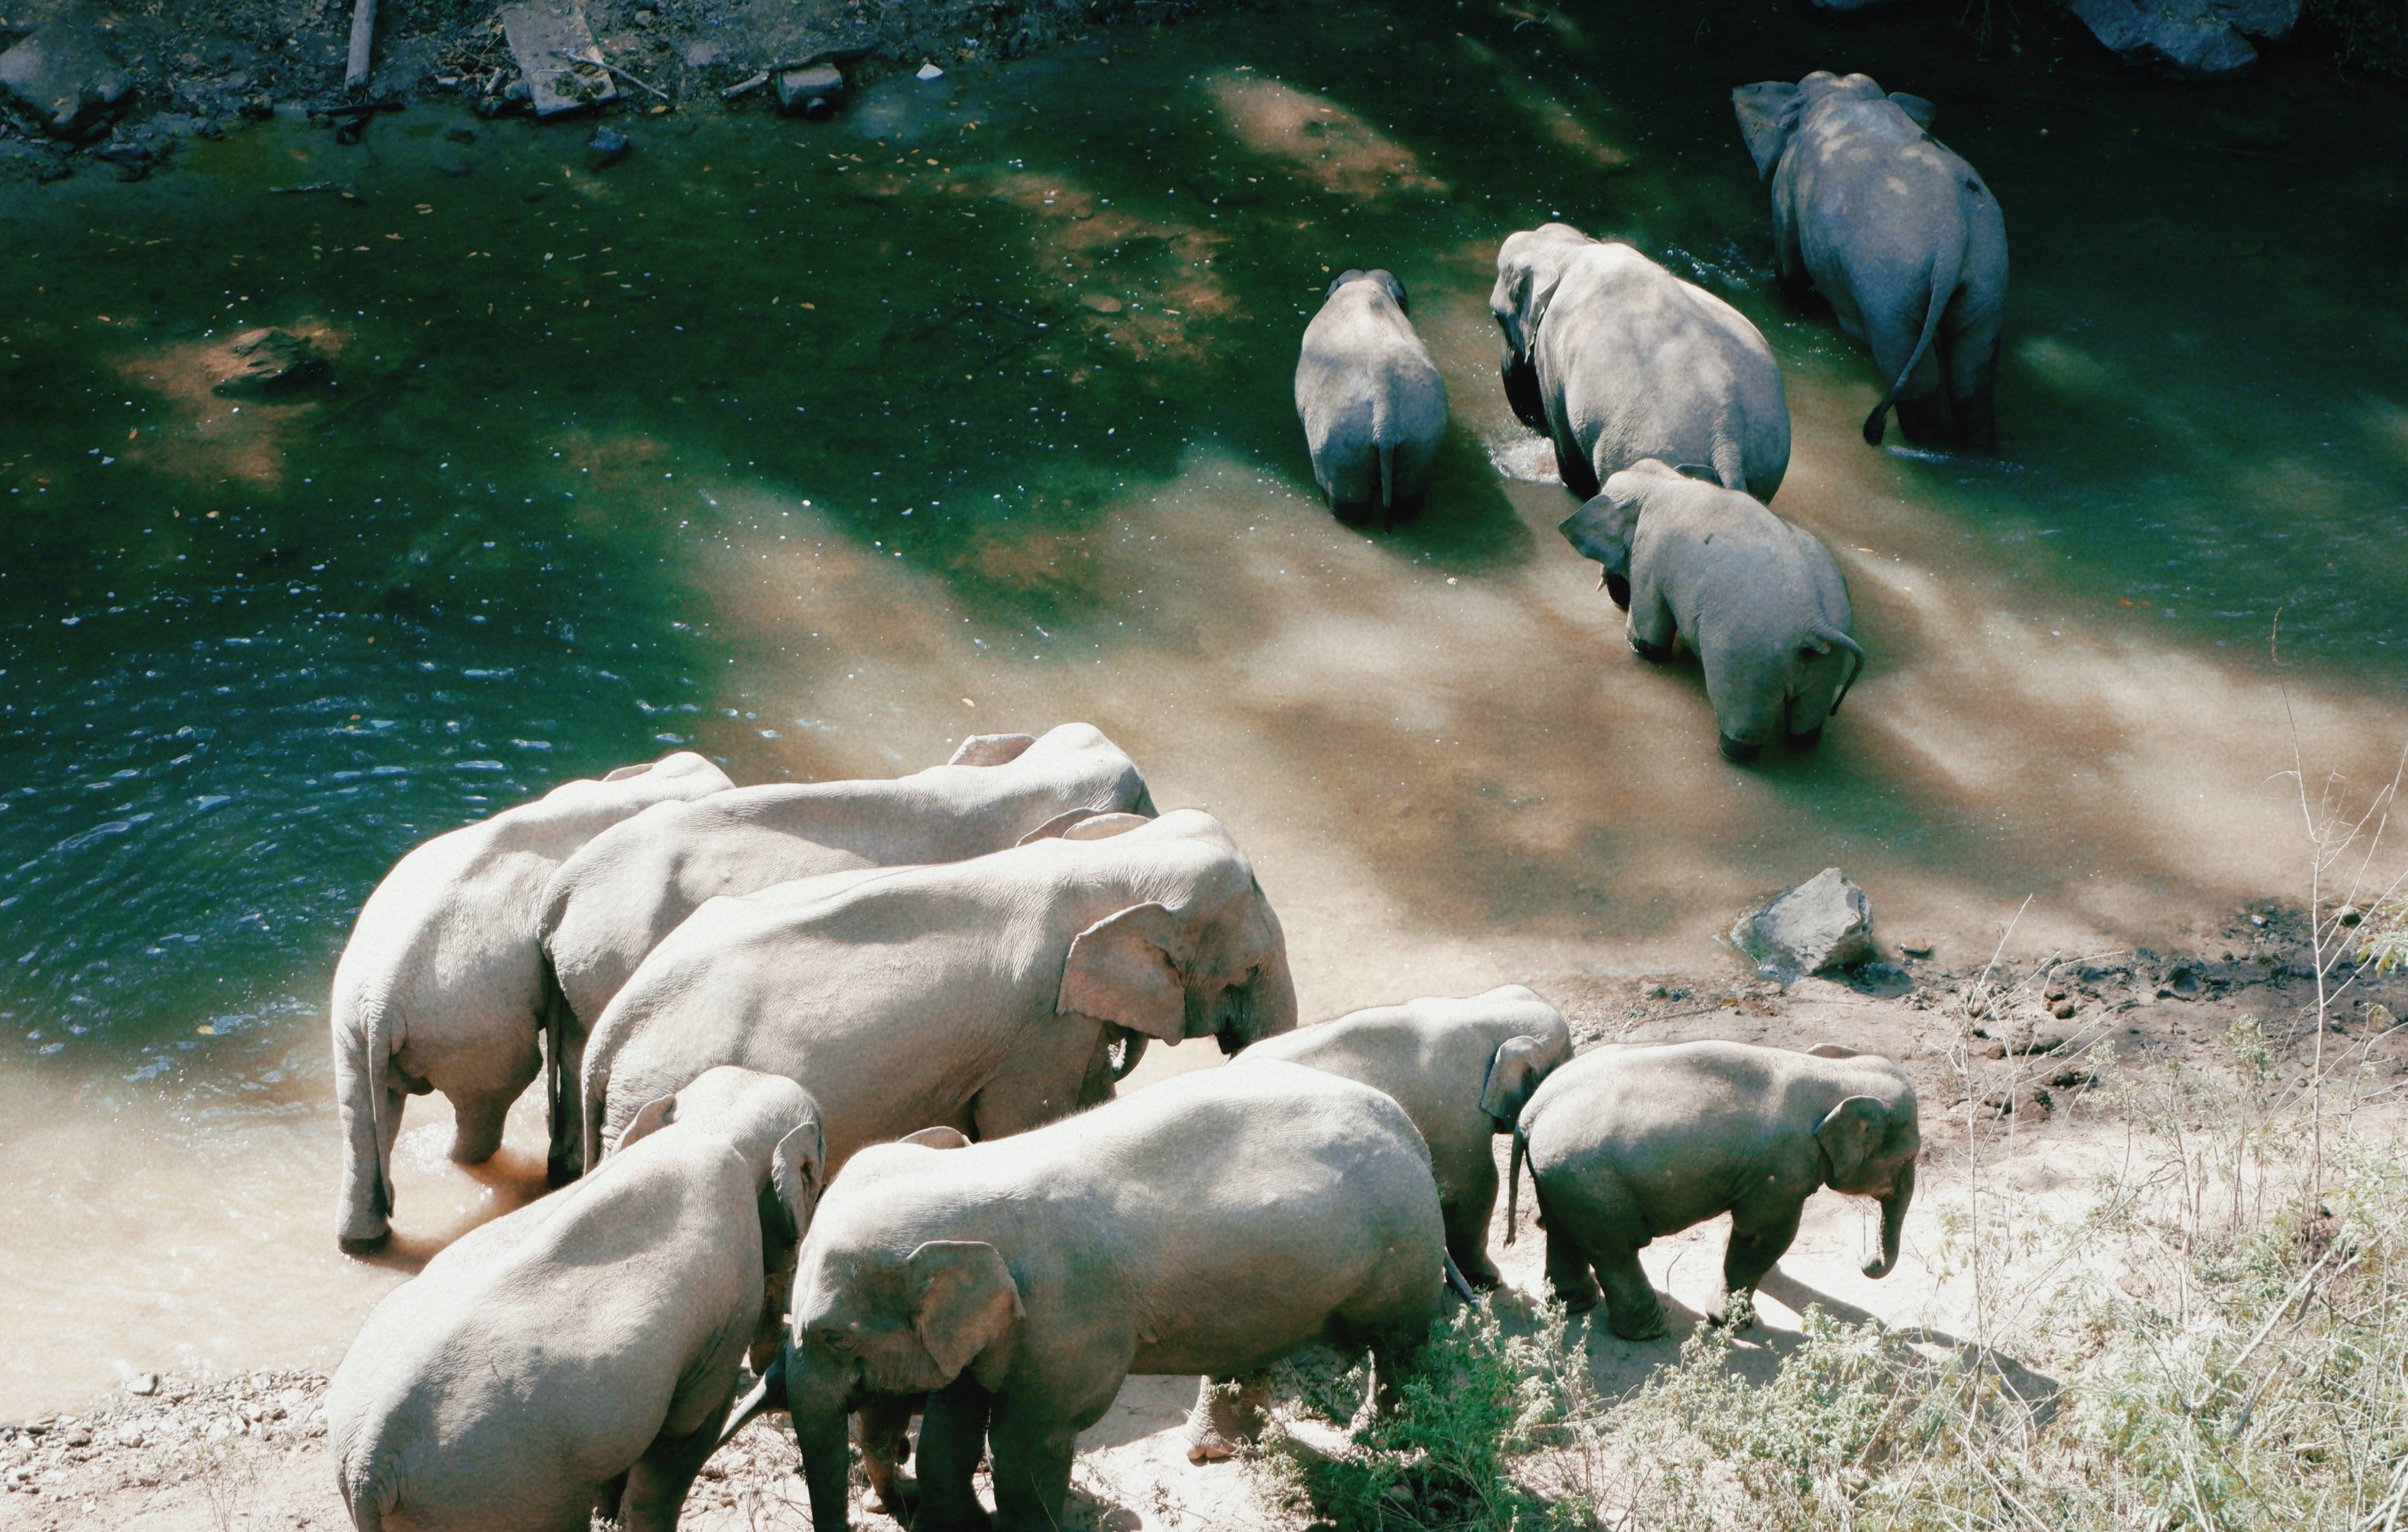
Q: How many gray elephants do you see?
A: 11